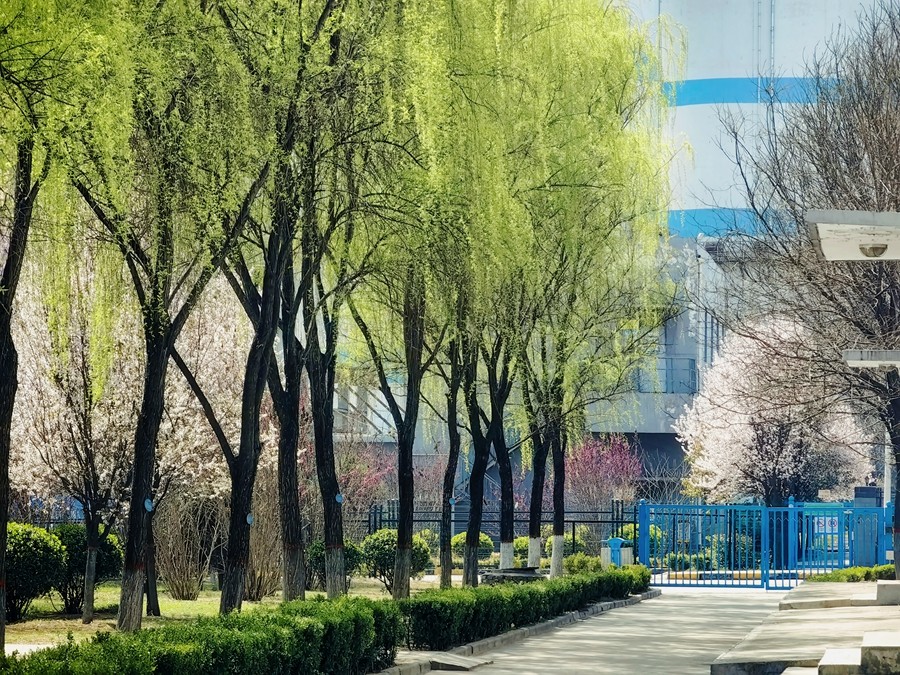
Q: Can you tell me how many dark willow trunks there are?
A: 11